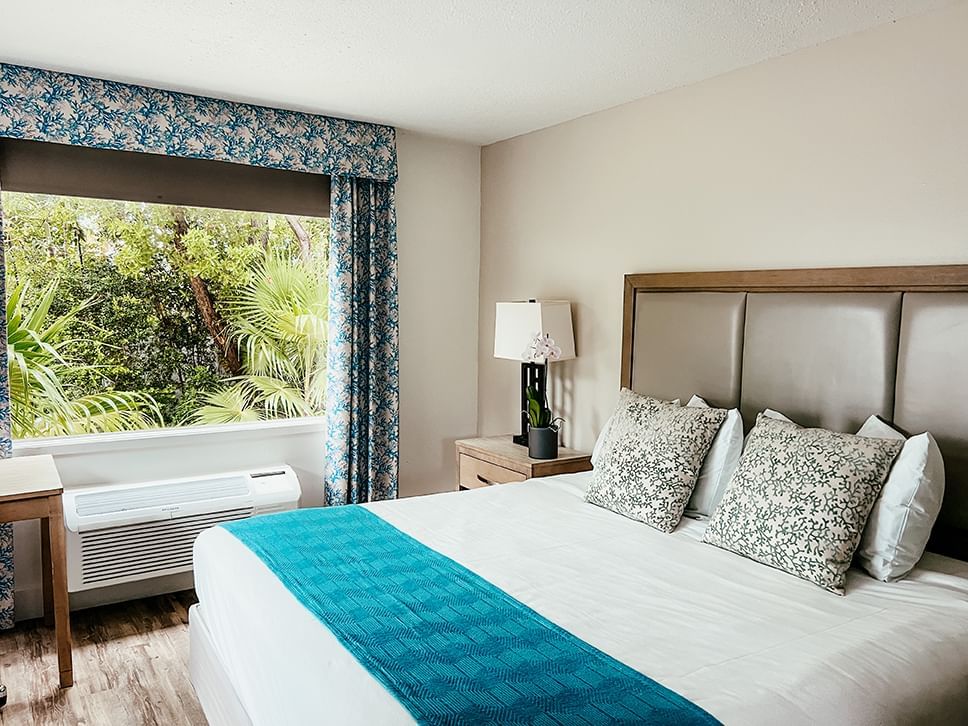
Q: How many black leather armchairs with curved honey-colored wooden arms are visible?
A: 0